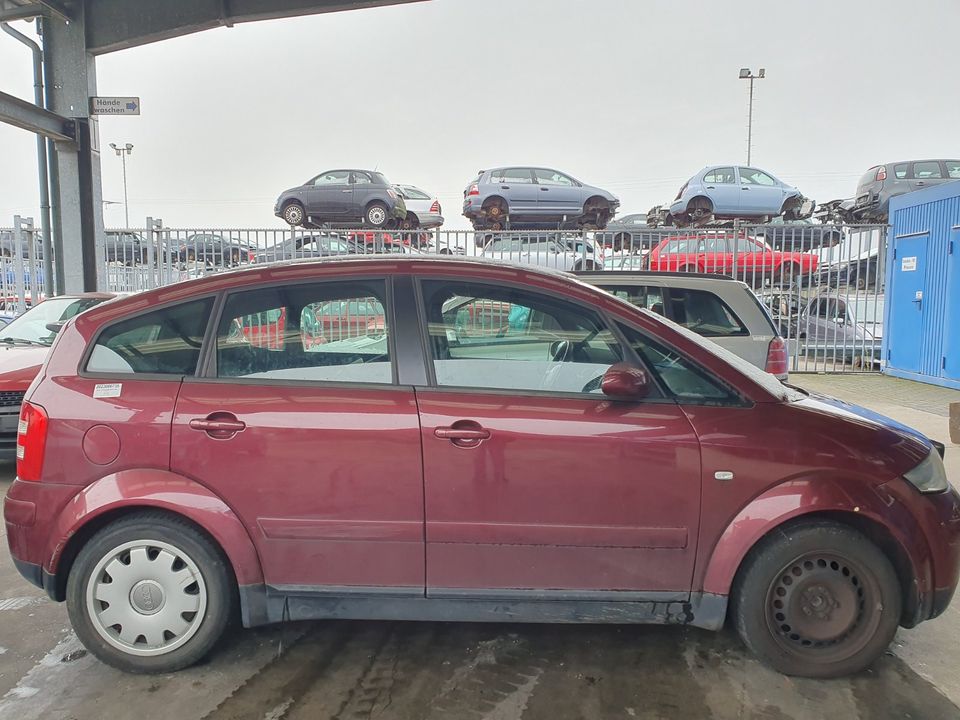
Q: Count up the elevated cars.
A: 5